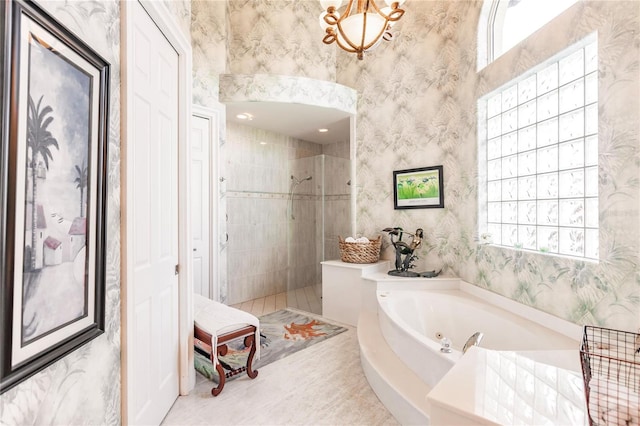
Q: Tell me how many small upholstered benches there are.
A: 1